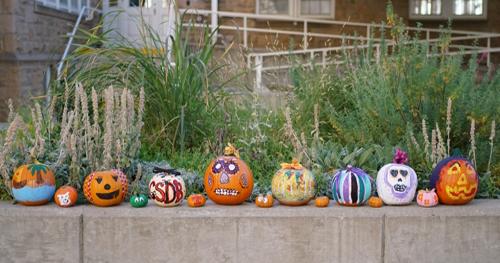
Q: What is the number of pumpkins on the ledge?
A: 15